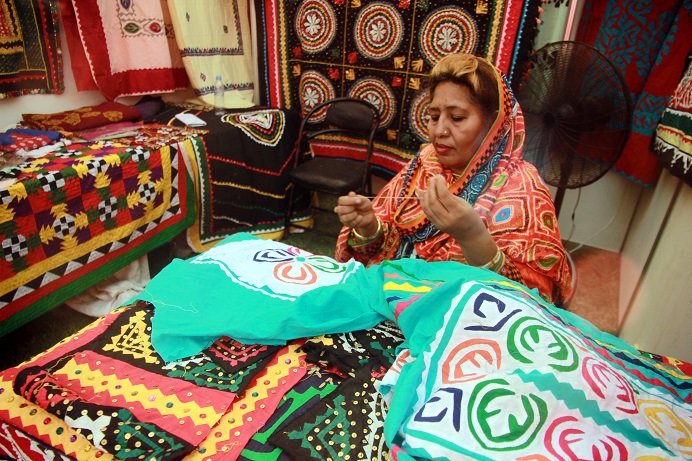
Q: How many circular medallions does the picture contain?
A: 6